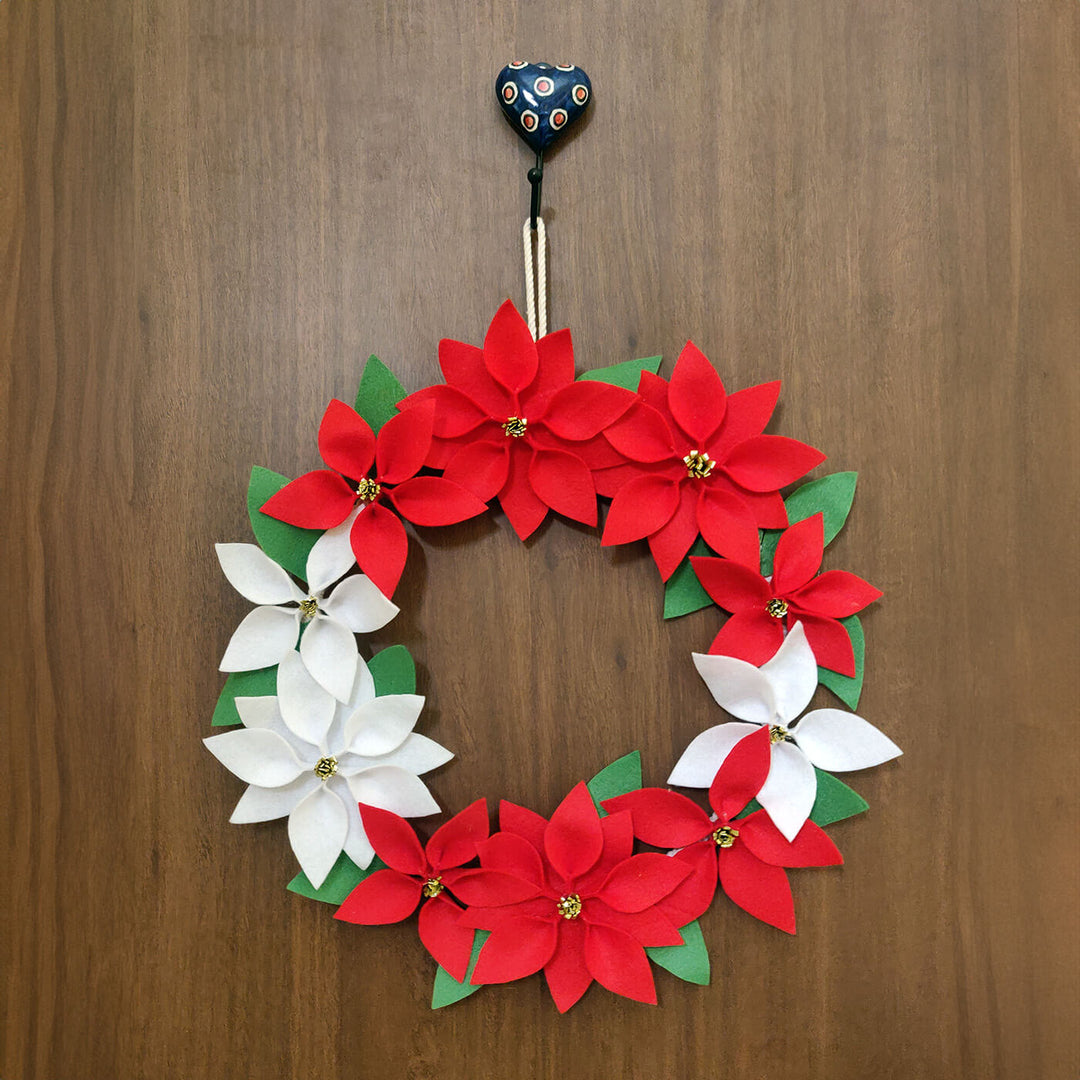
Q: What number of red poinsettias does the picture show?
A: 7